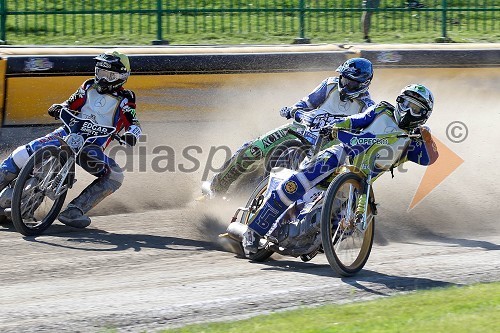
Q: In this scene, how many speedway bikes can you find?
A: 3